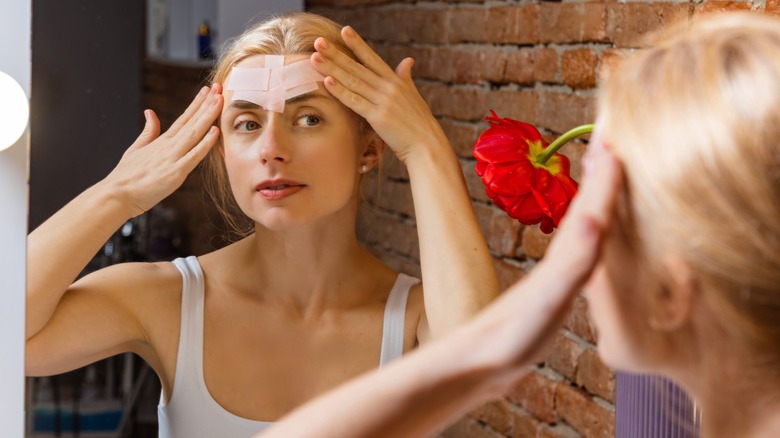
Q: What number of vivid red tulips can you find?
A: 1